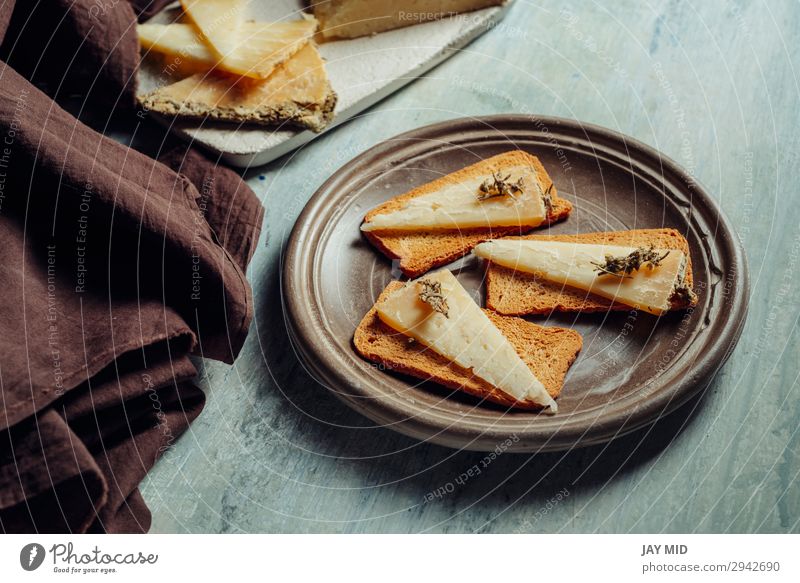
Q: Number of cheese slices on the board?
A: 3